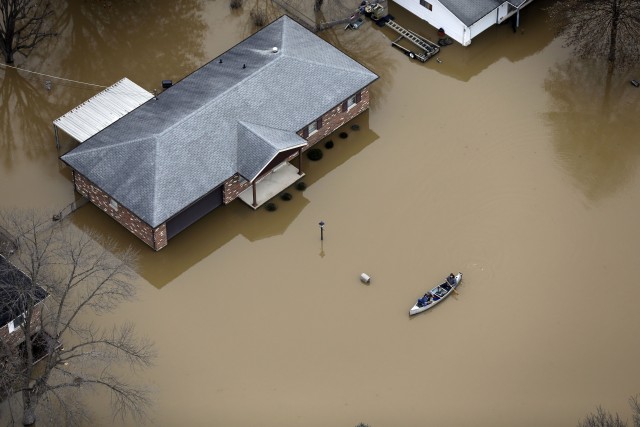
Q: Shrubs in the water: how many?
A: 7